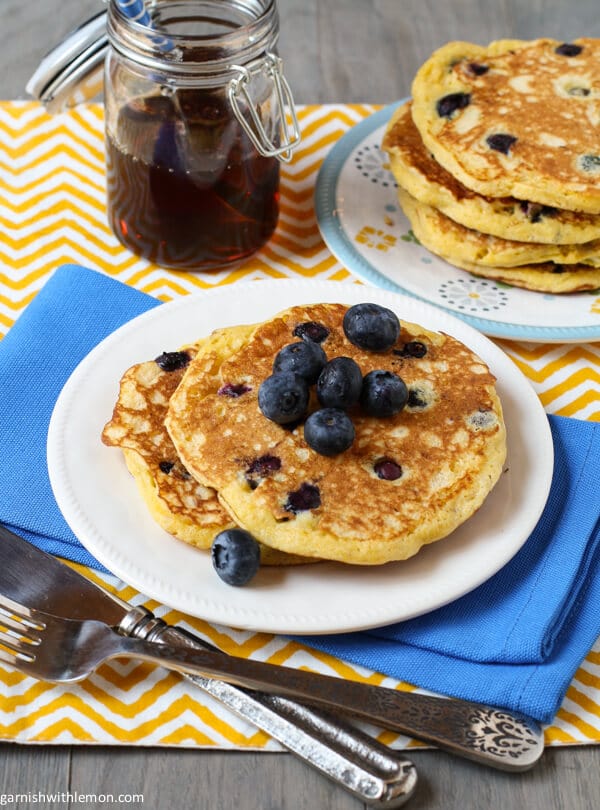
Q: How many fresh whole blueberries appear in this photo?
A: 7